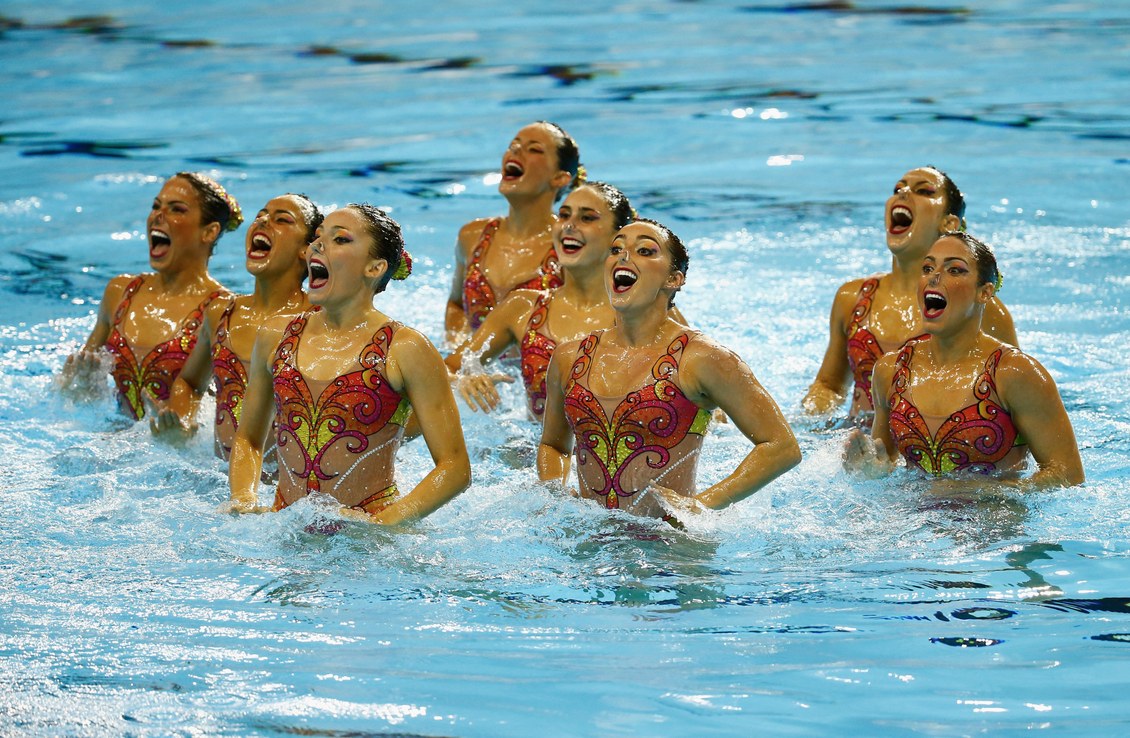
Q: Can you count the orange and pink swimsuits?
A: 8